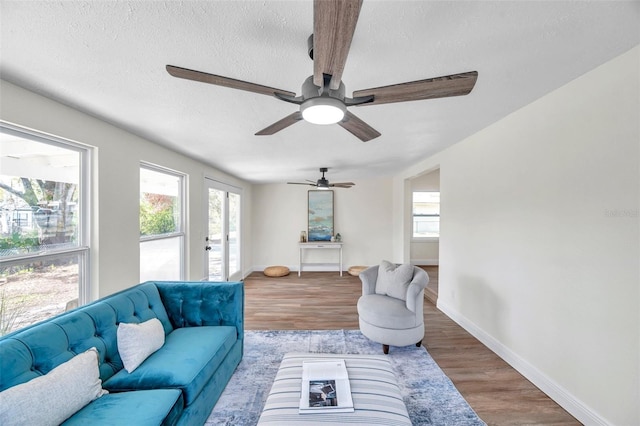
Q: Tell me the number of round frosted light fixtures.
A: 2